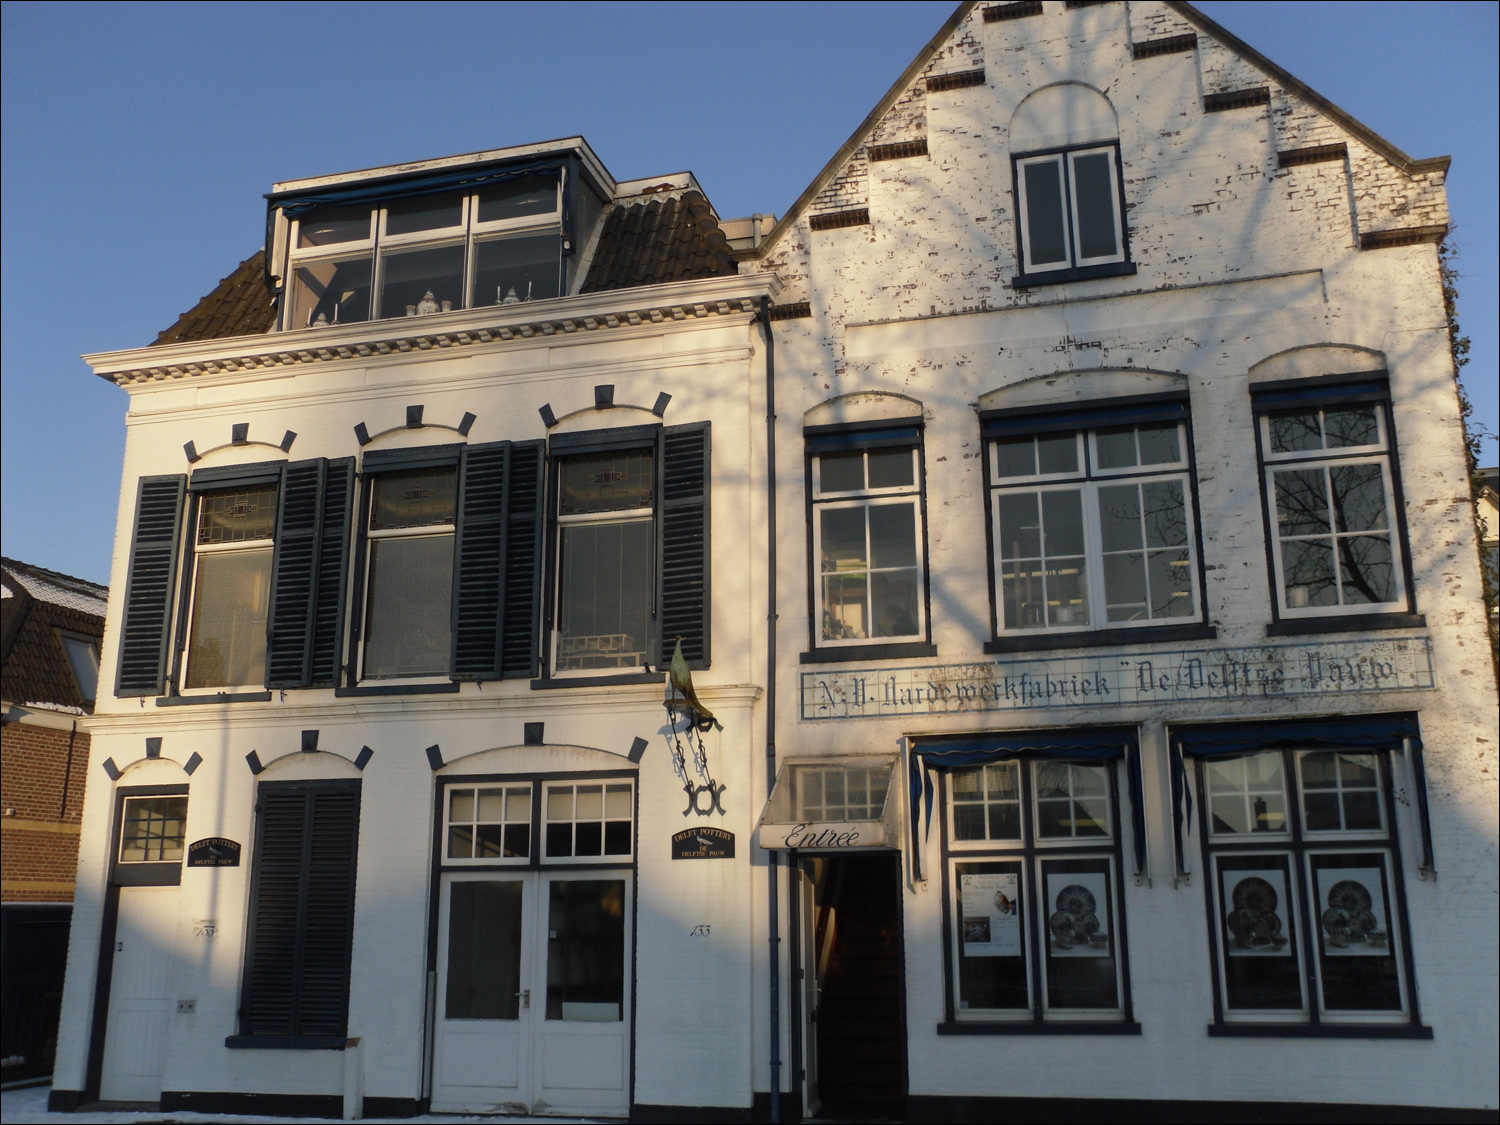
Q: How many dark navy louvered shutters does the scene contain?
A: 8